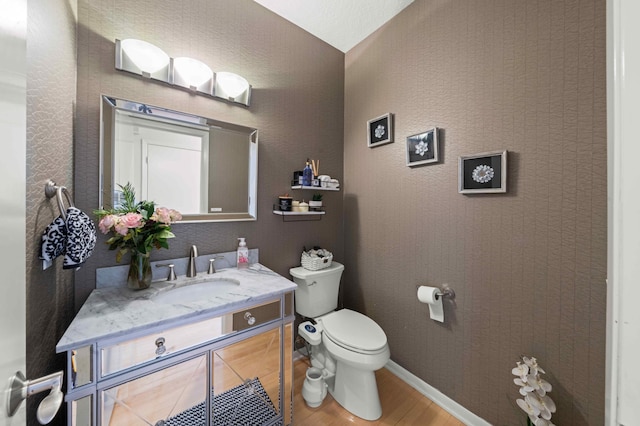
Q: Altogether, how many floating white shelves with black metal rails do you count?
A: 2